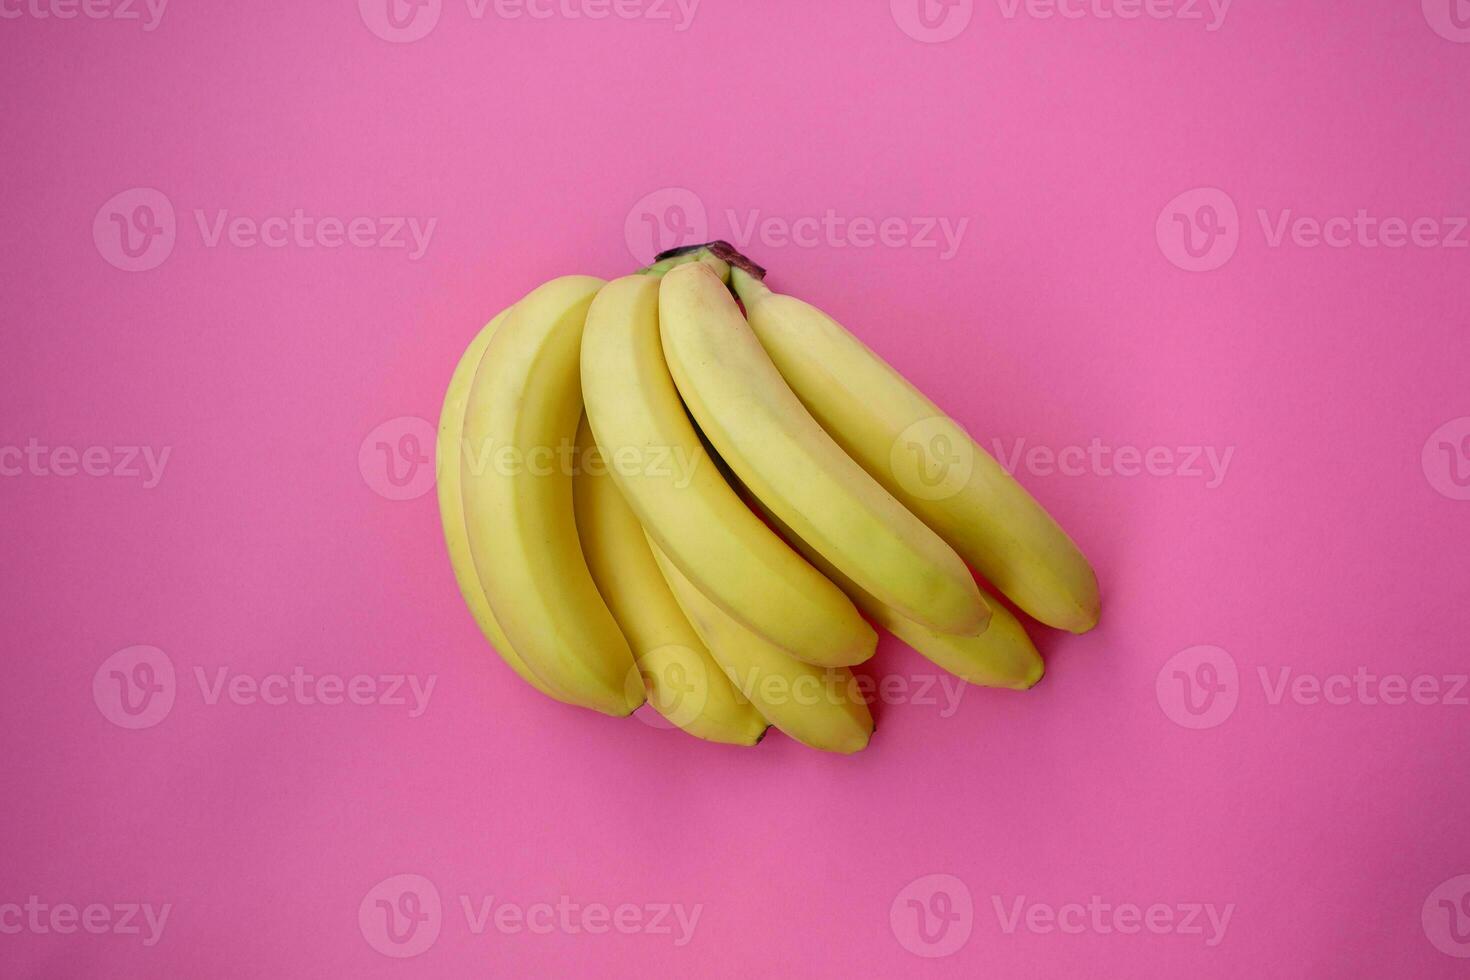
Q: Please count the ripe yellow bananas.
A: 8